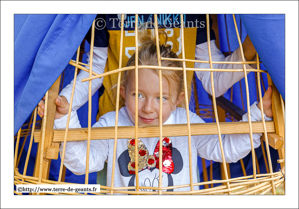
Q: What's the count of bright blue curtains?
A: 2